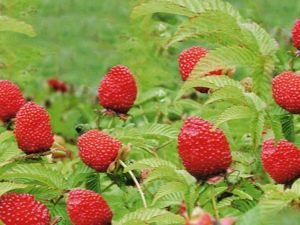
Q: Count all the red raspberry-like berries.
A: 11